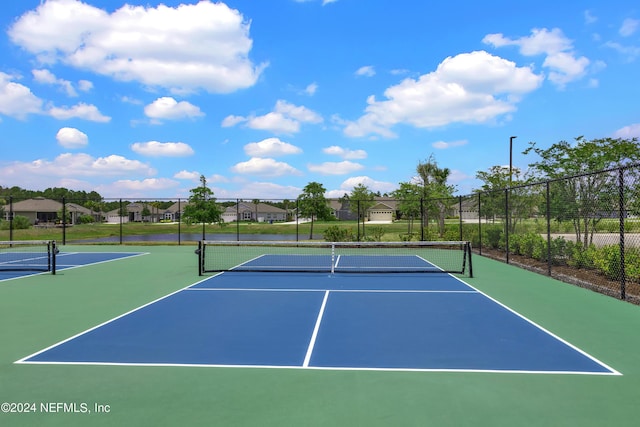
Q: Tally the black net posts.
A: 3